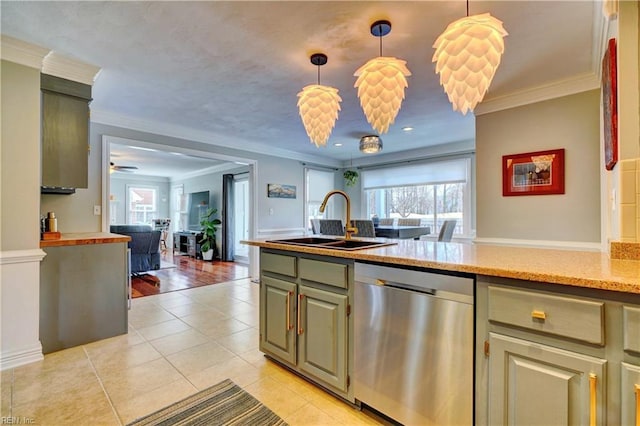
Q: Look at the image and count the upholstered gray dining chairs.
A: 6